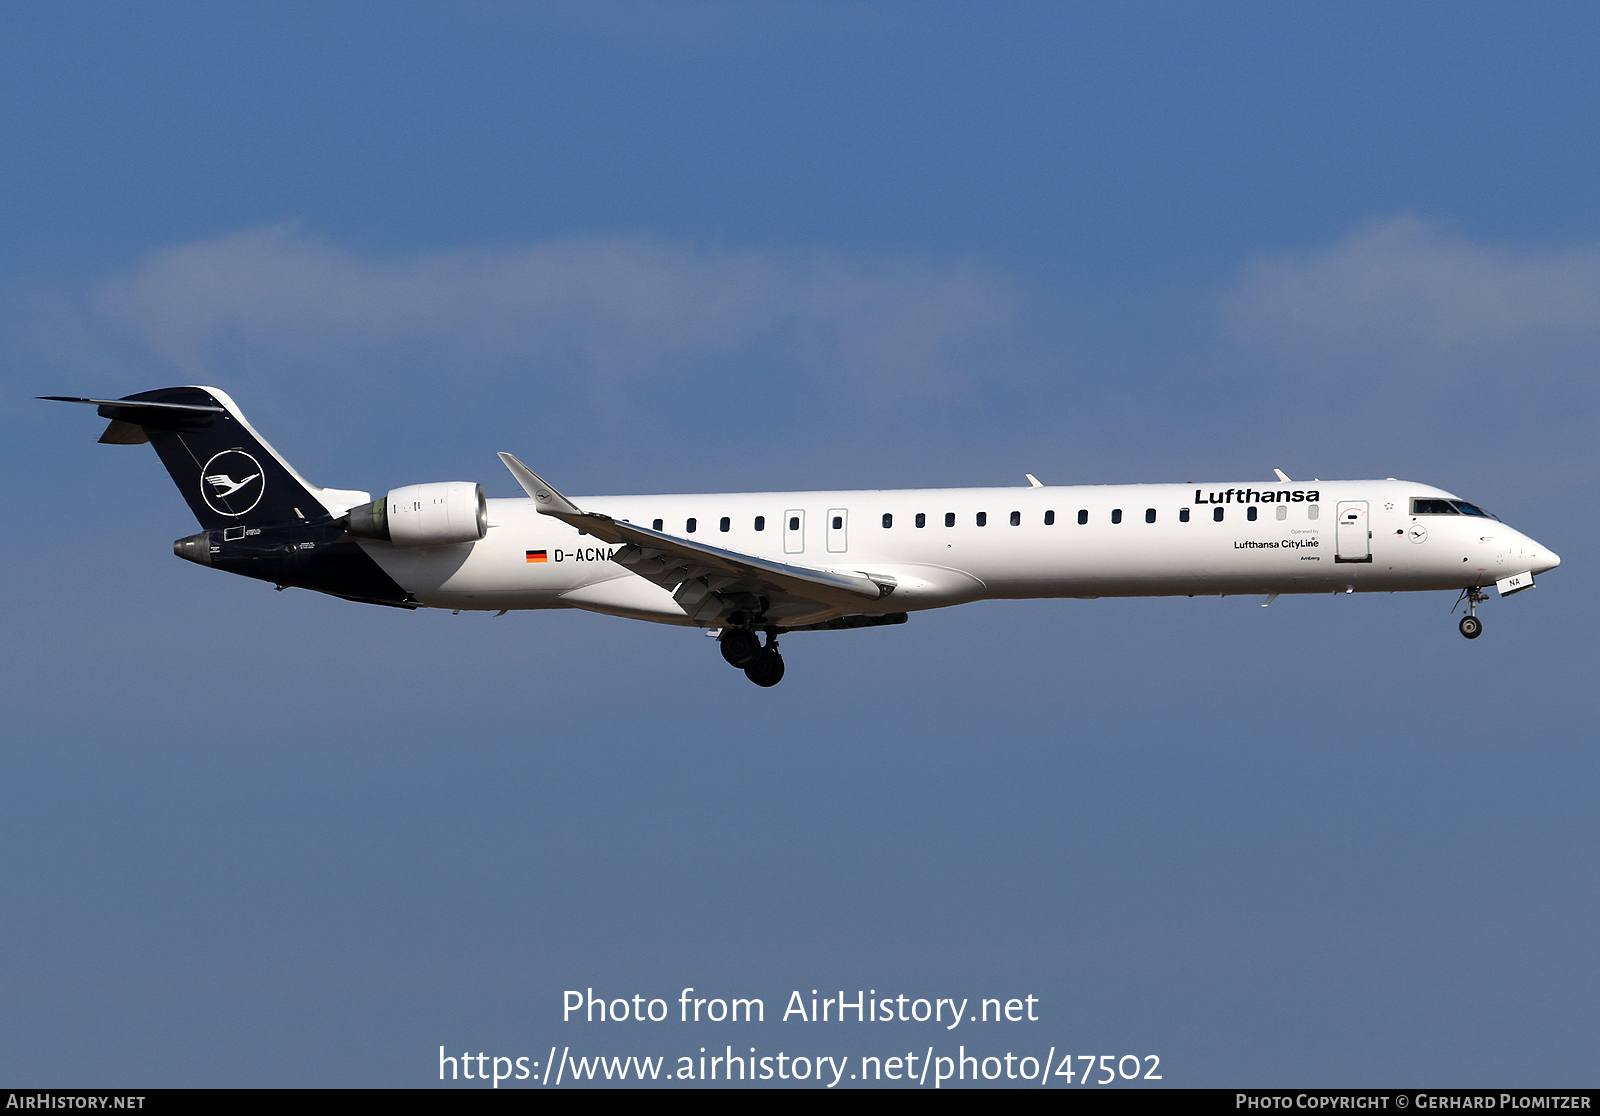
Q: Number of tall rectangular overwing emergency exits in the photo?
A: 2